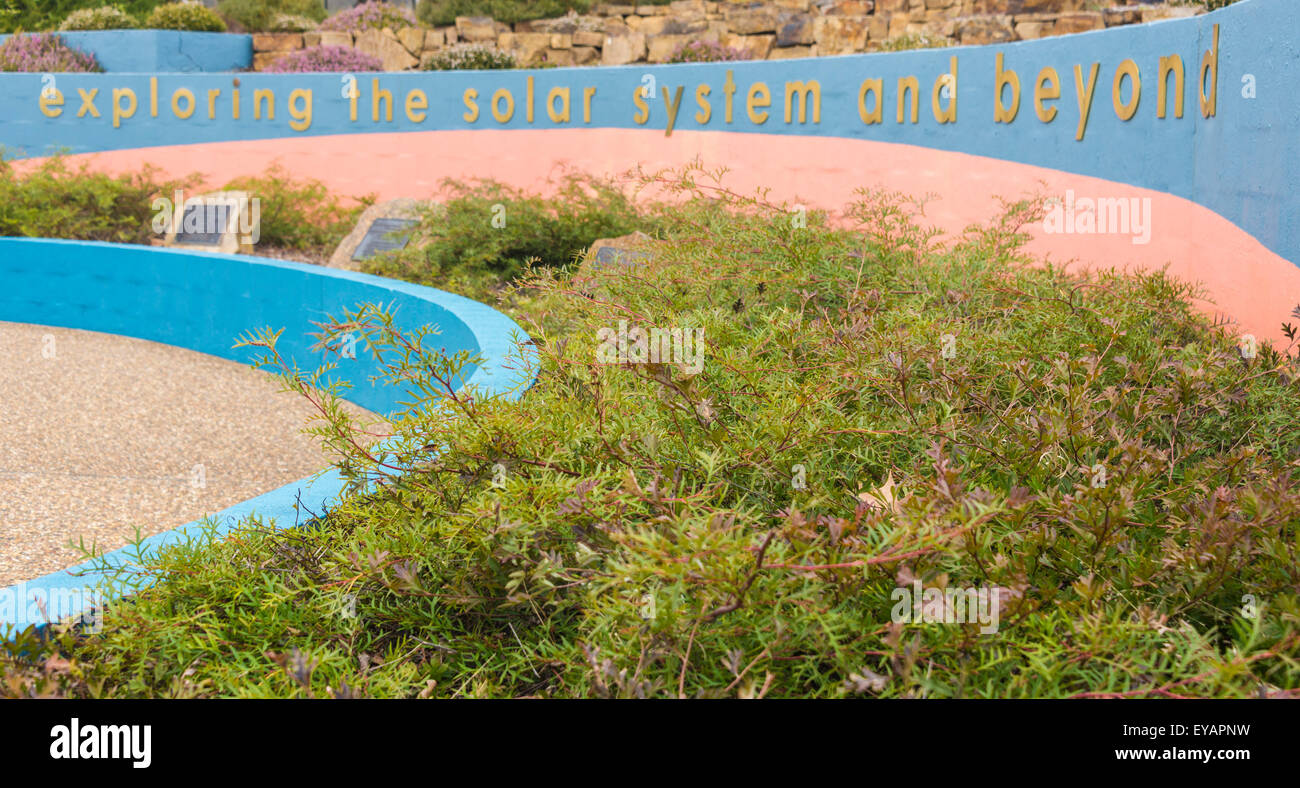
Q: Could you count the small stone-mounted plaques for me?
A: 3